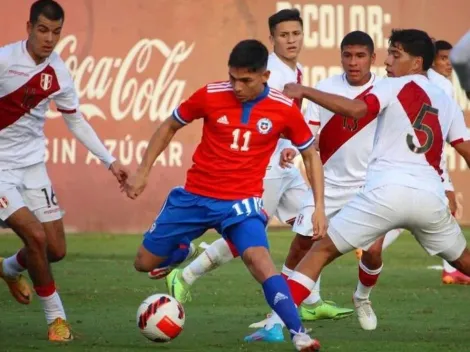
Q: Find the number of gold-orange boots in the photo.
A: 2